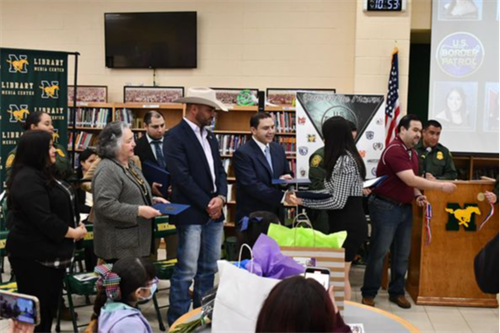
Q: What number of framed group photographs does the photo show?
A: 4